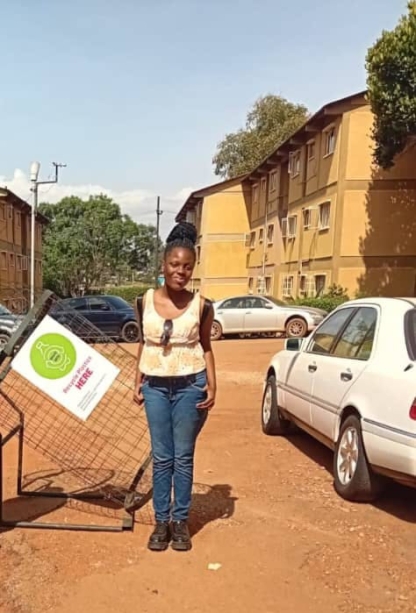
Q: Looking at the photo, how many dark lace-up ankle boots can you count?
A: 2